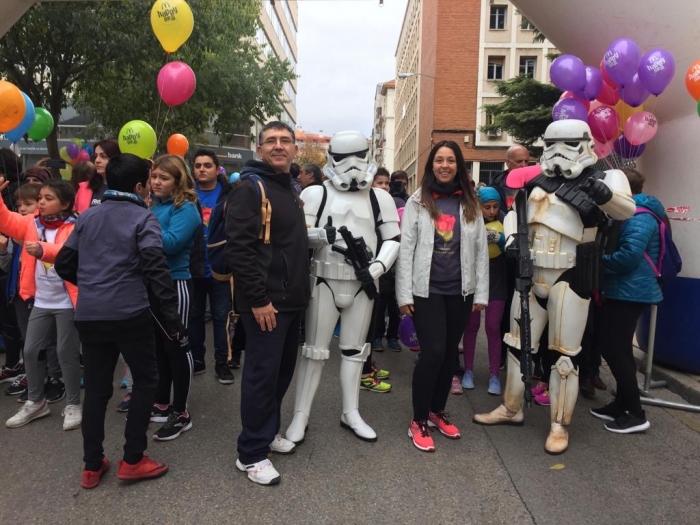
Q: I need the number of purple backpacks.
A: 1